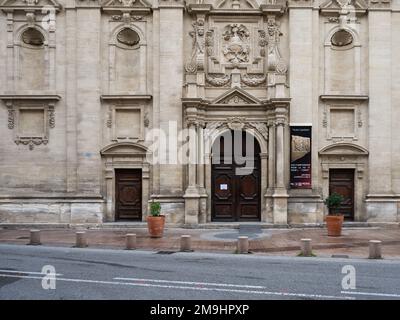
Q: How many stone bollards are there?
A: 7